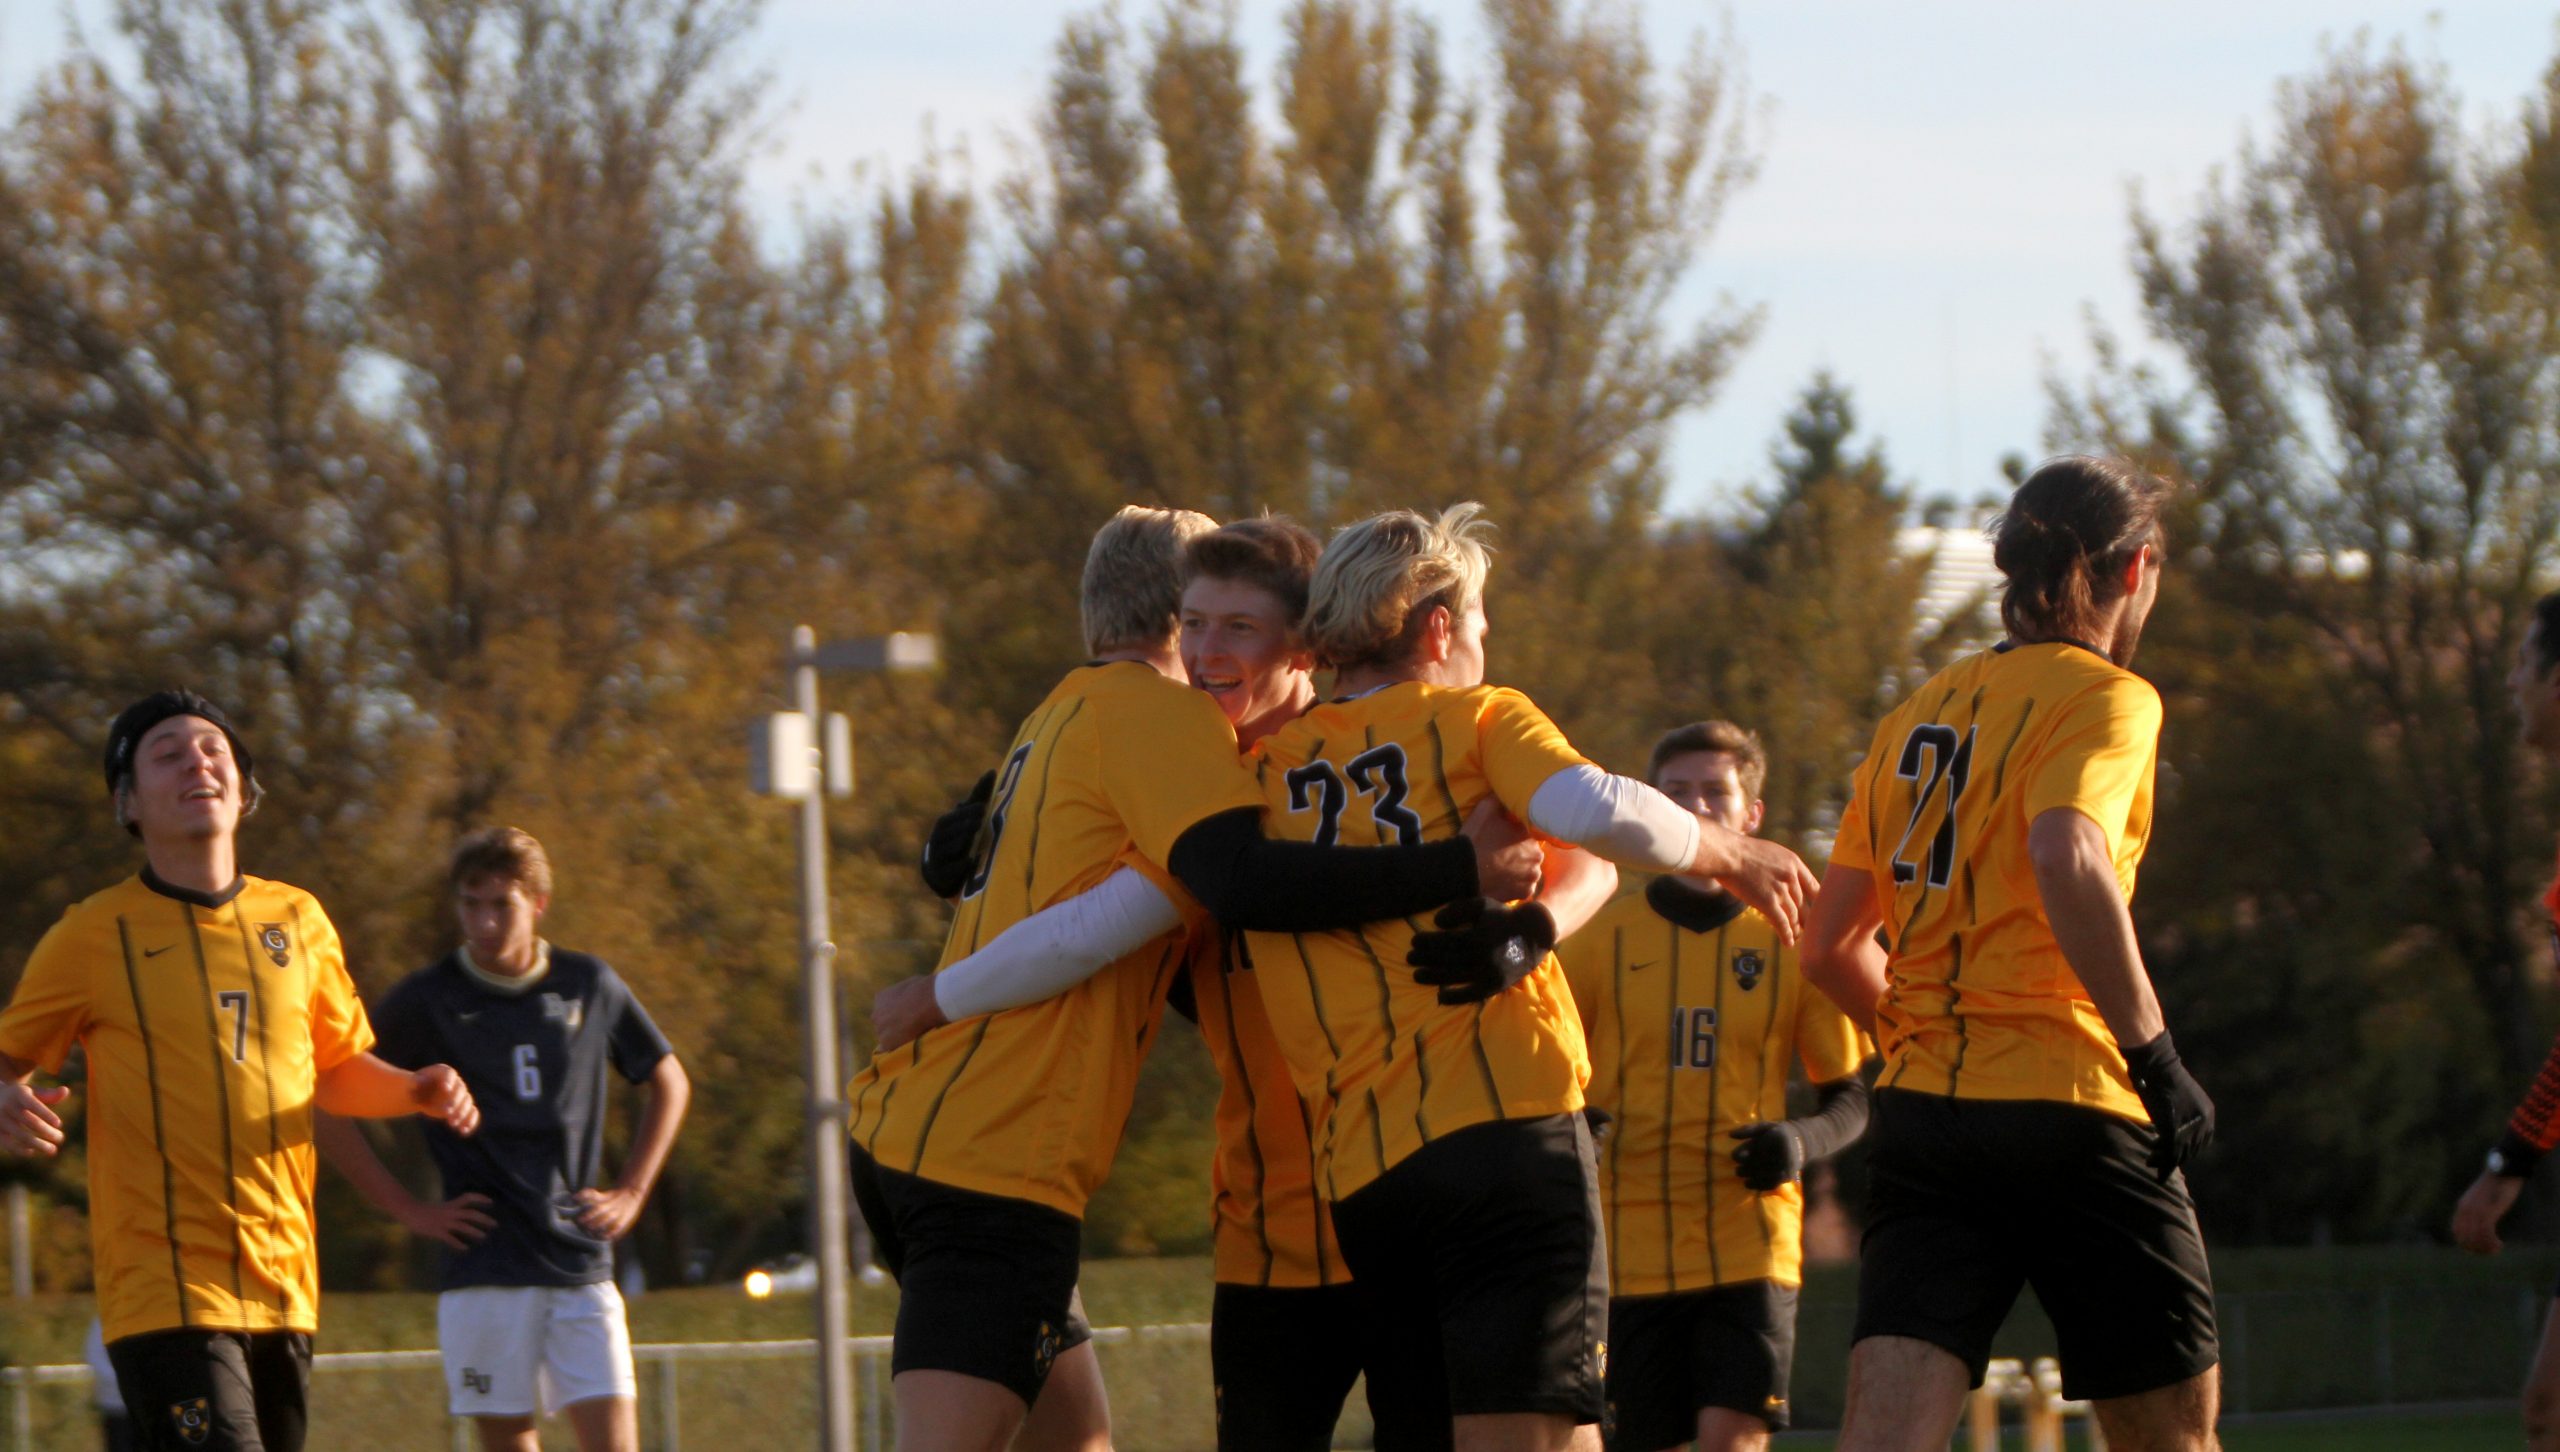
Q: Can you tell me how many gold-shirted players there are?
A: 6